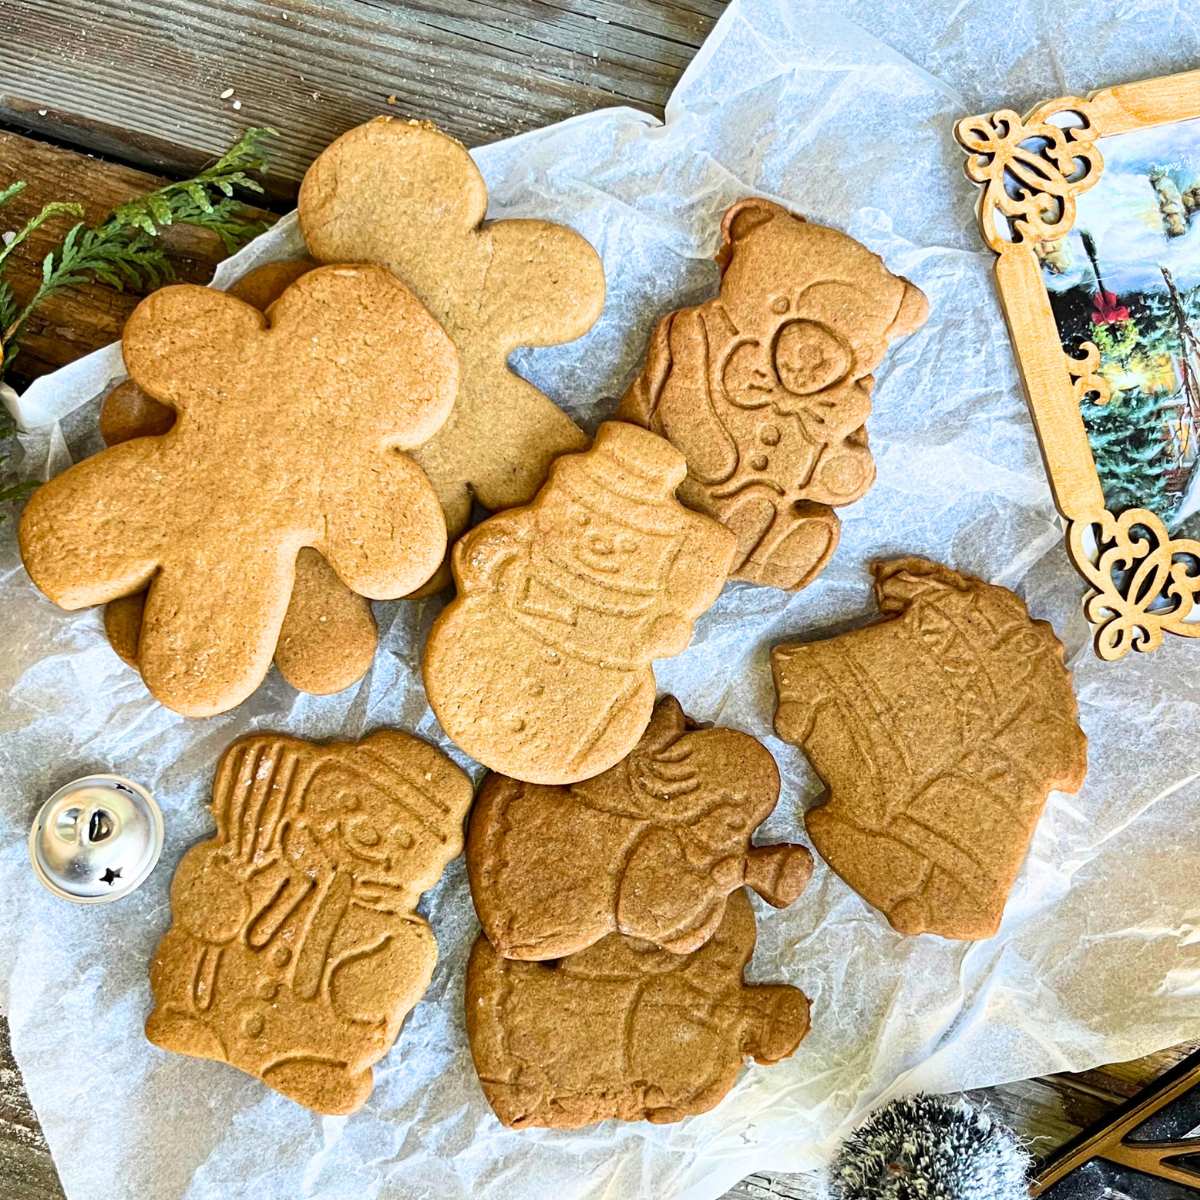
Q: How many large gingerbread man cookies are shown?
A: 3